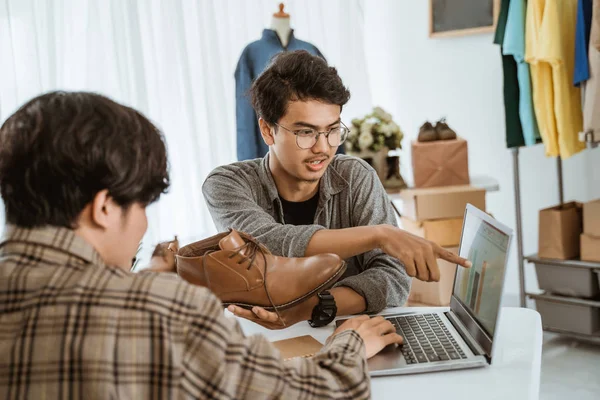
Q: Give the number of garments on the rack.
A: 5